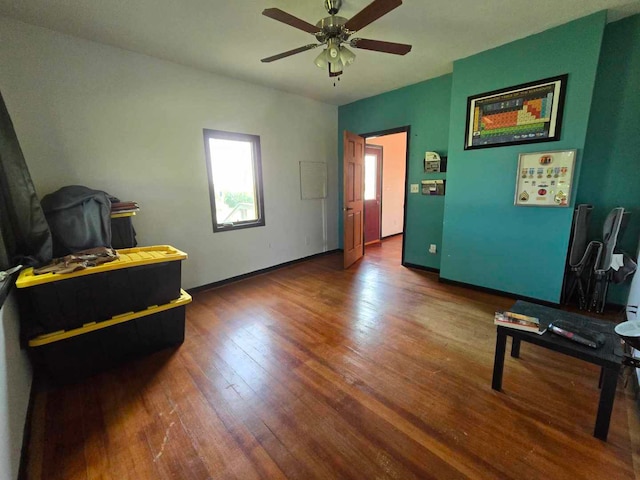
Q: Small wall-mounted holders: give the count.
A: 2